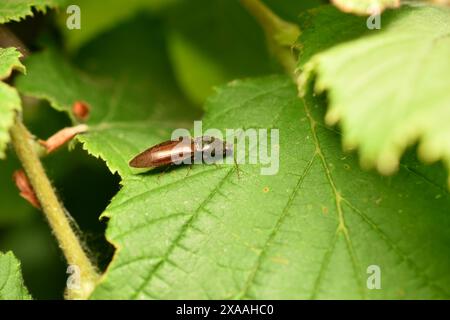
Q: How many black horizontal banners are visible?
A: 1